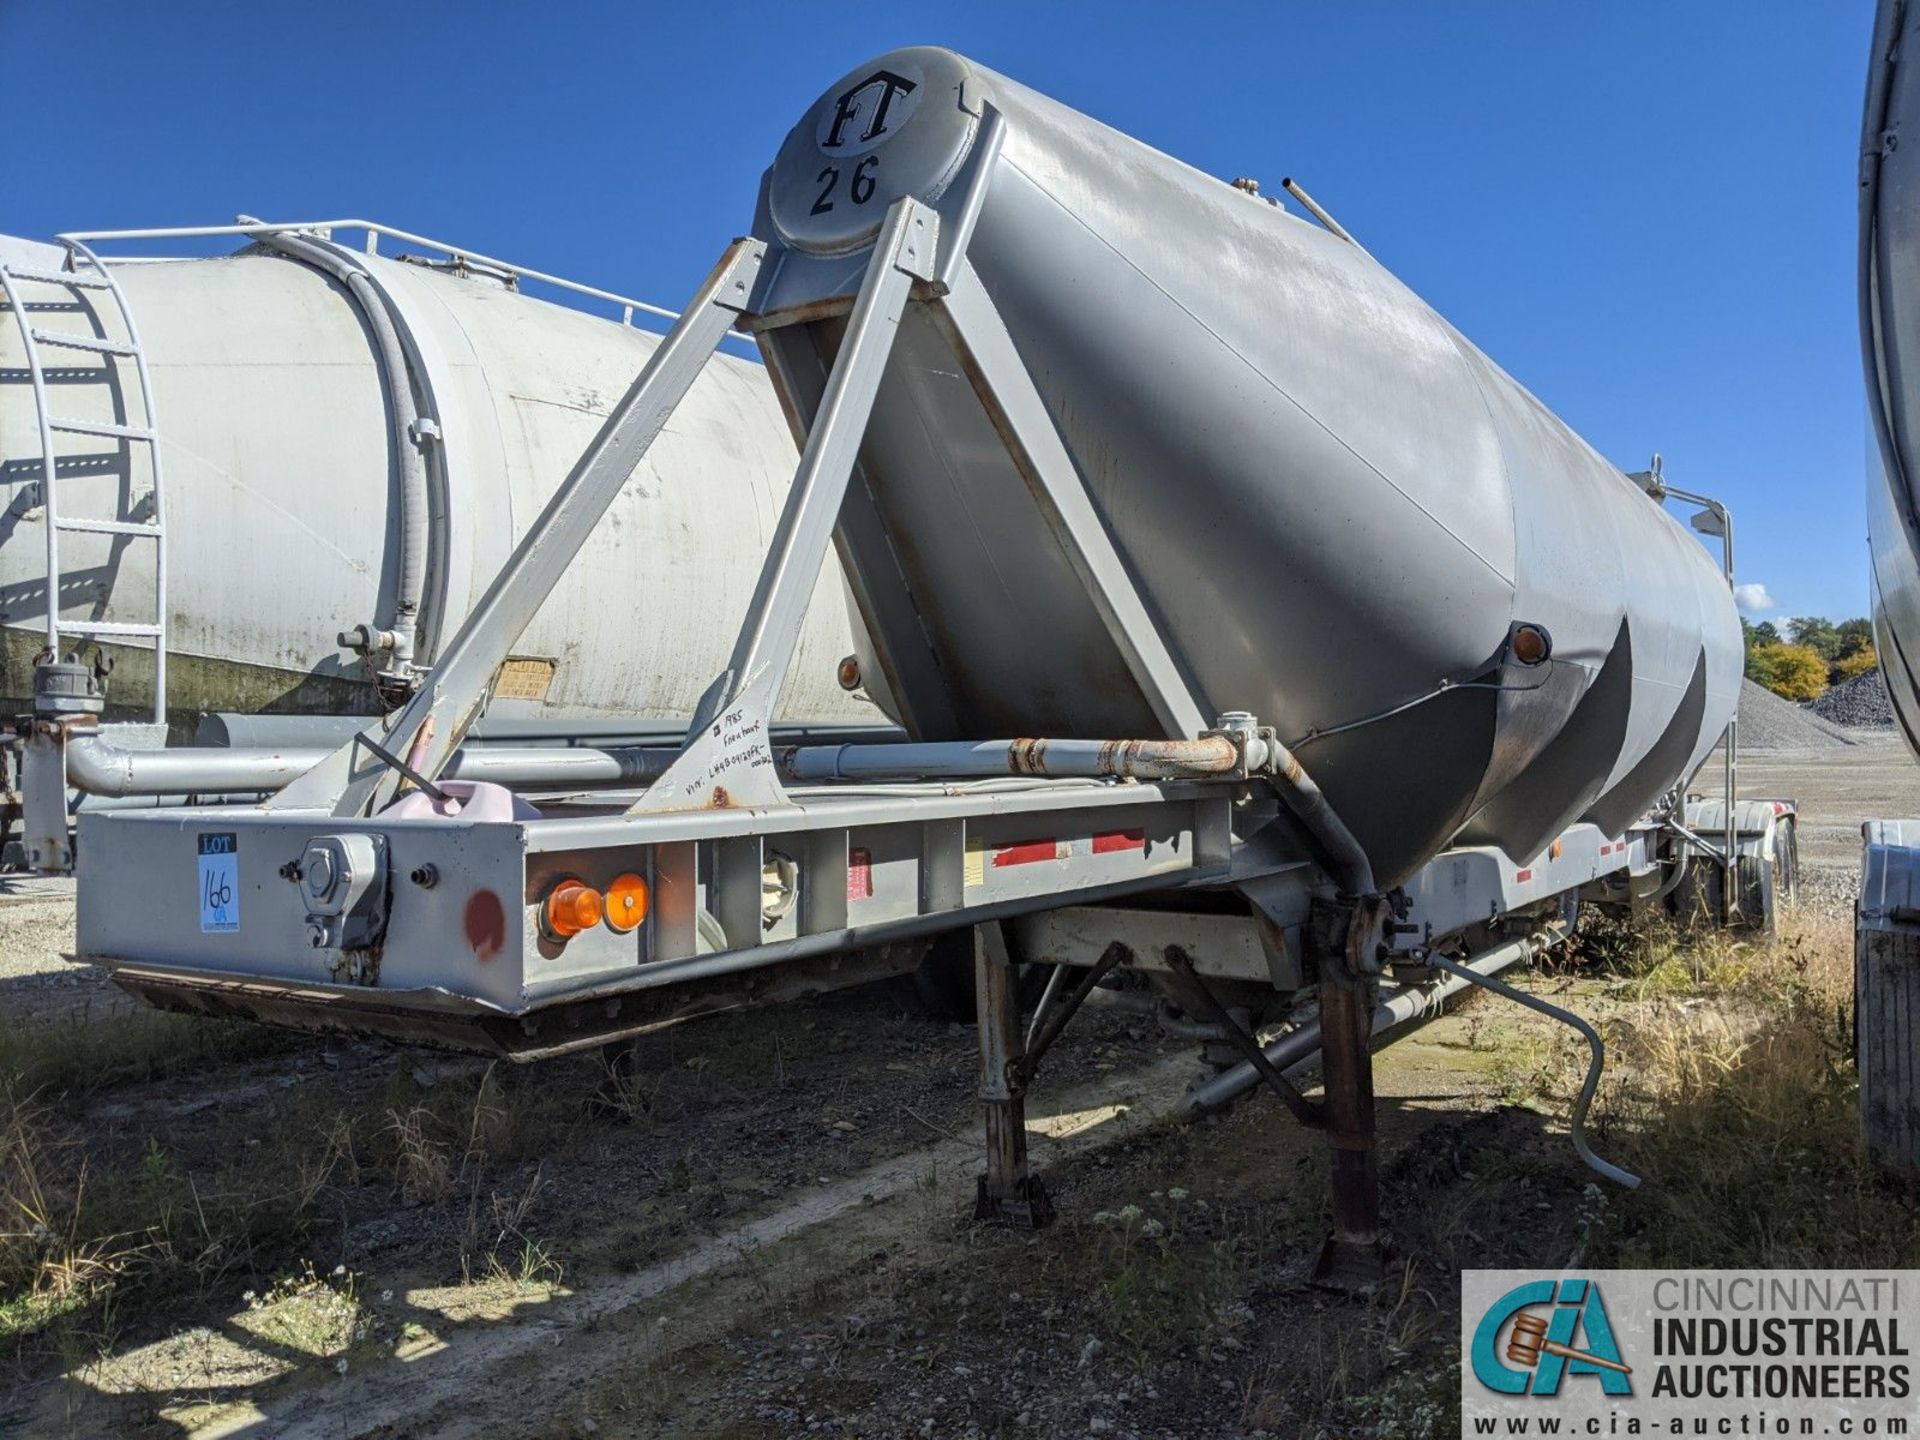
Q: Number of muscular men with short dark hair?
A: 0